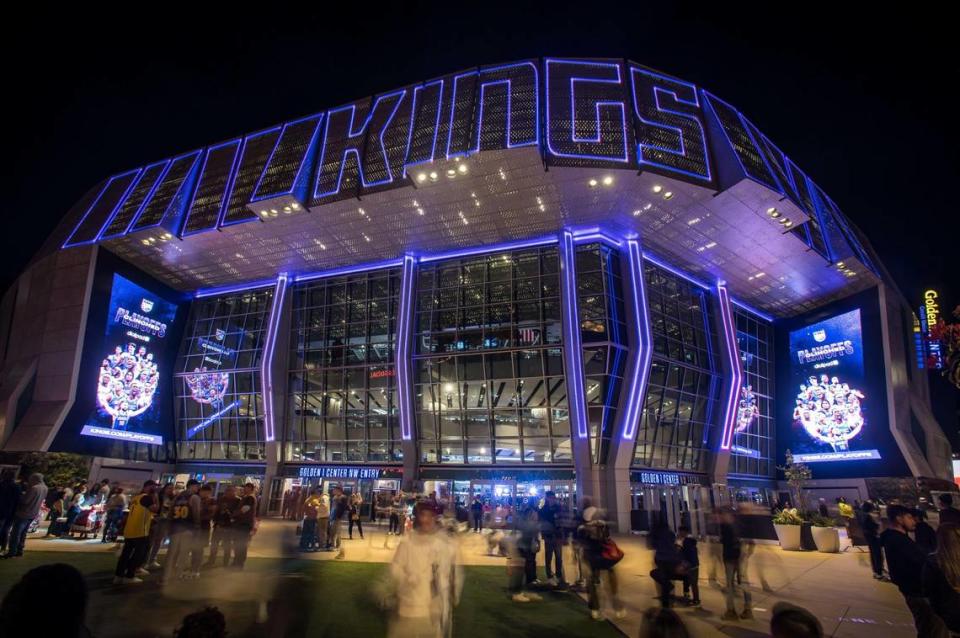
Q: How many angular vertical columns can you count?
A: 5